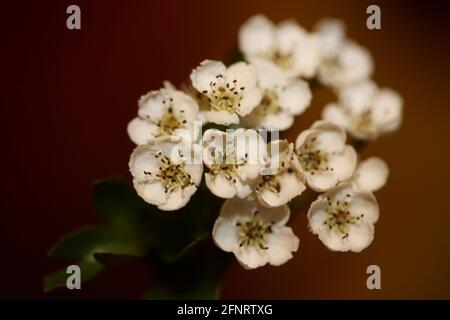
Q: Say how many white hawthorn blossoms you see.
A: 12